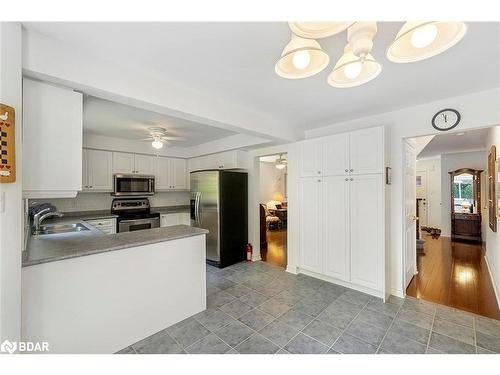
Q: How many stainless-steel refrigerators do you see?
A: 1